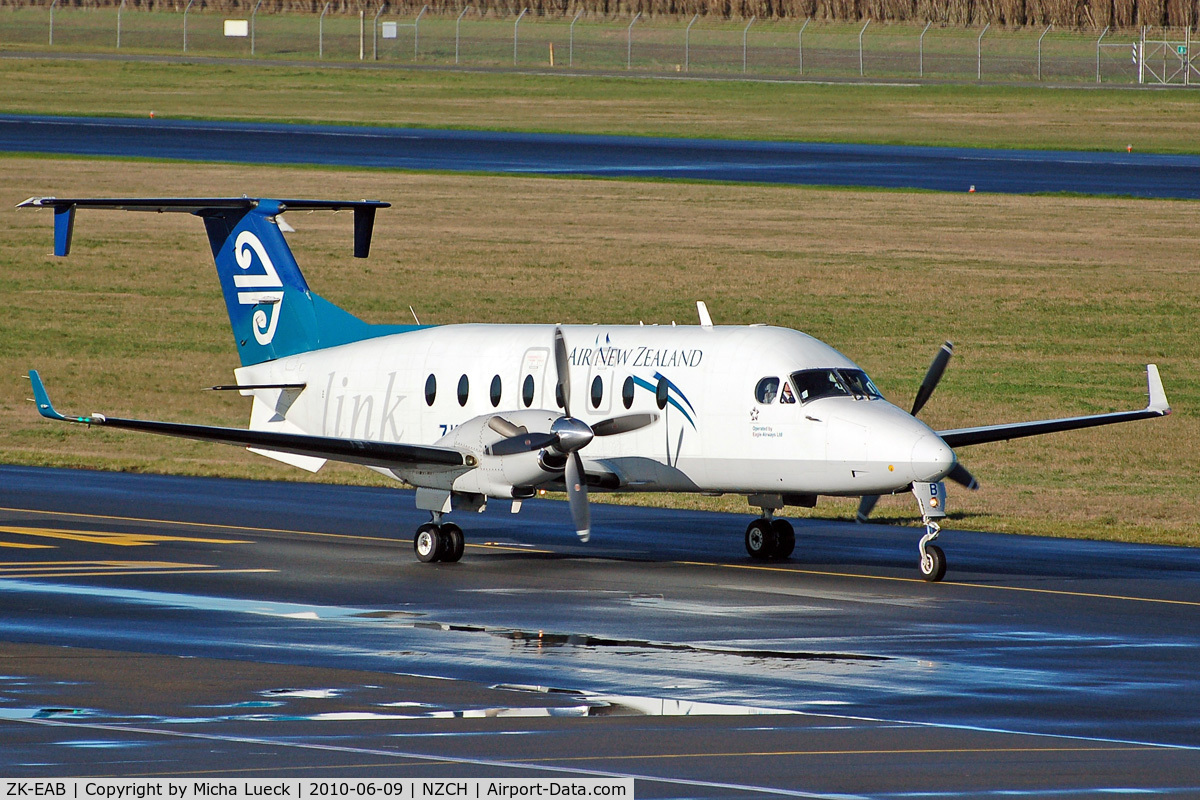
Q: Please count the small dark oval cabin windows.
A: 8